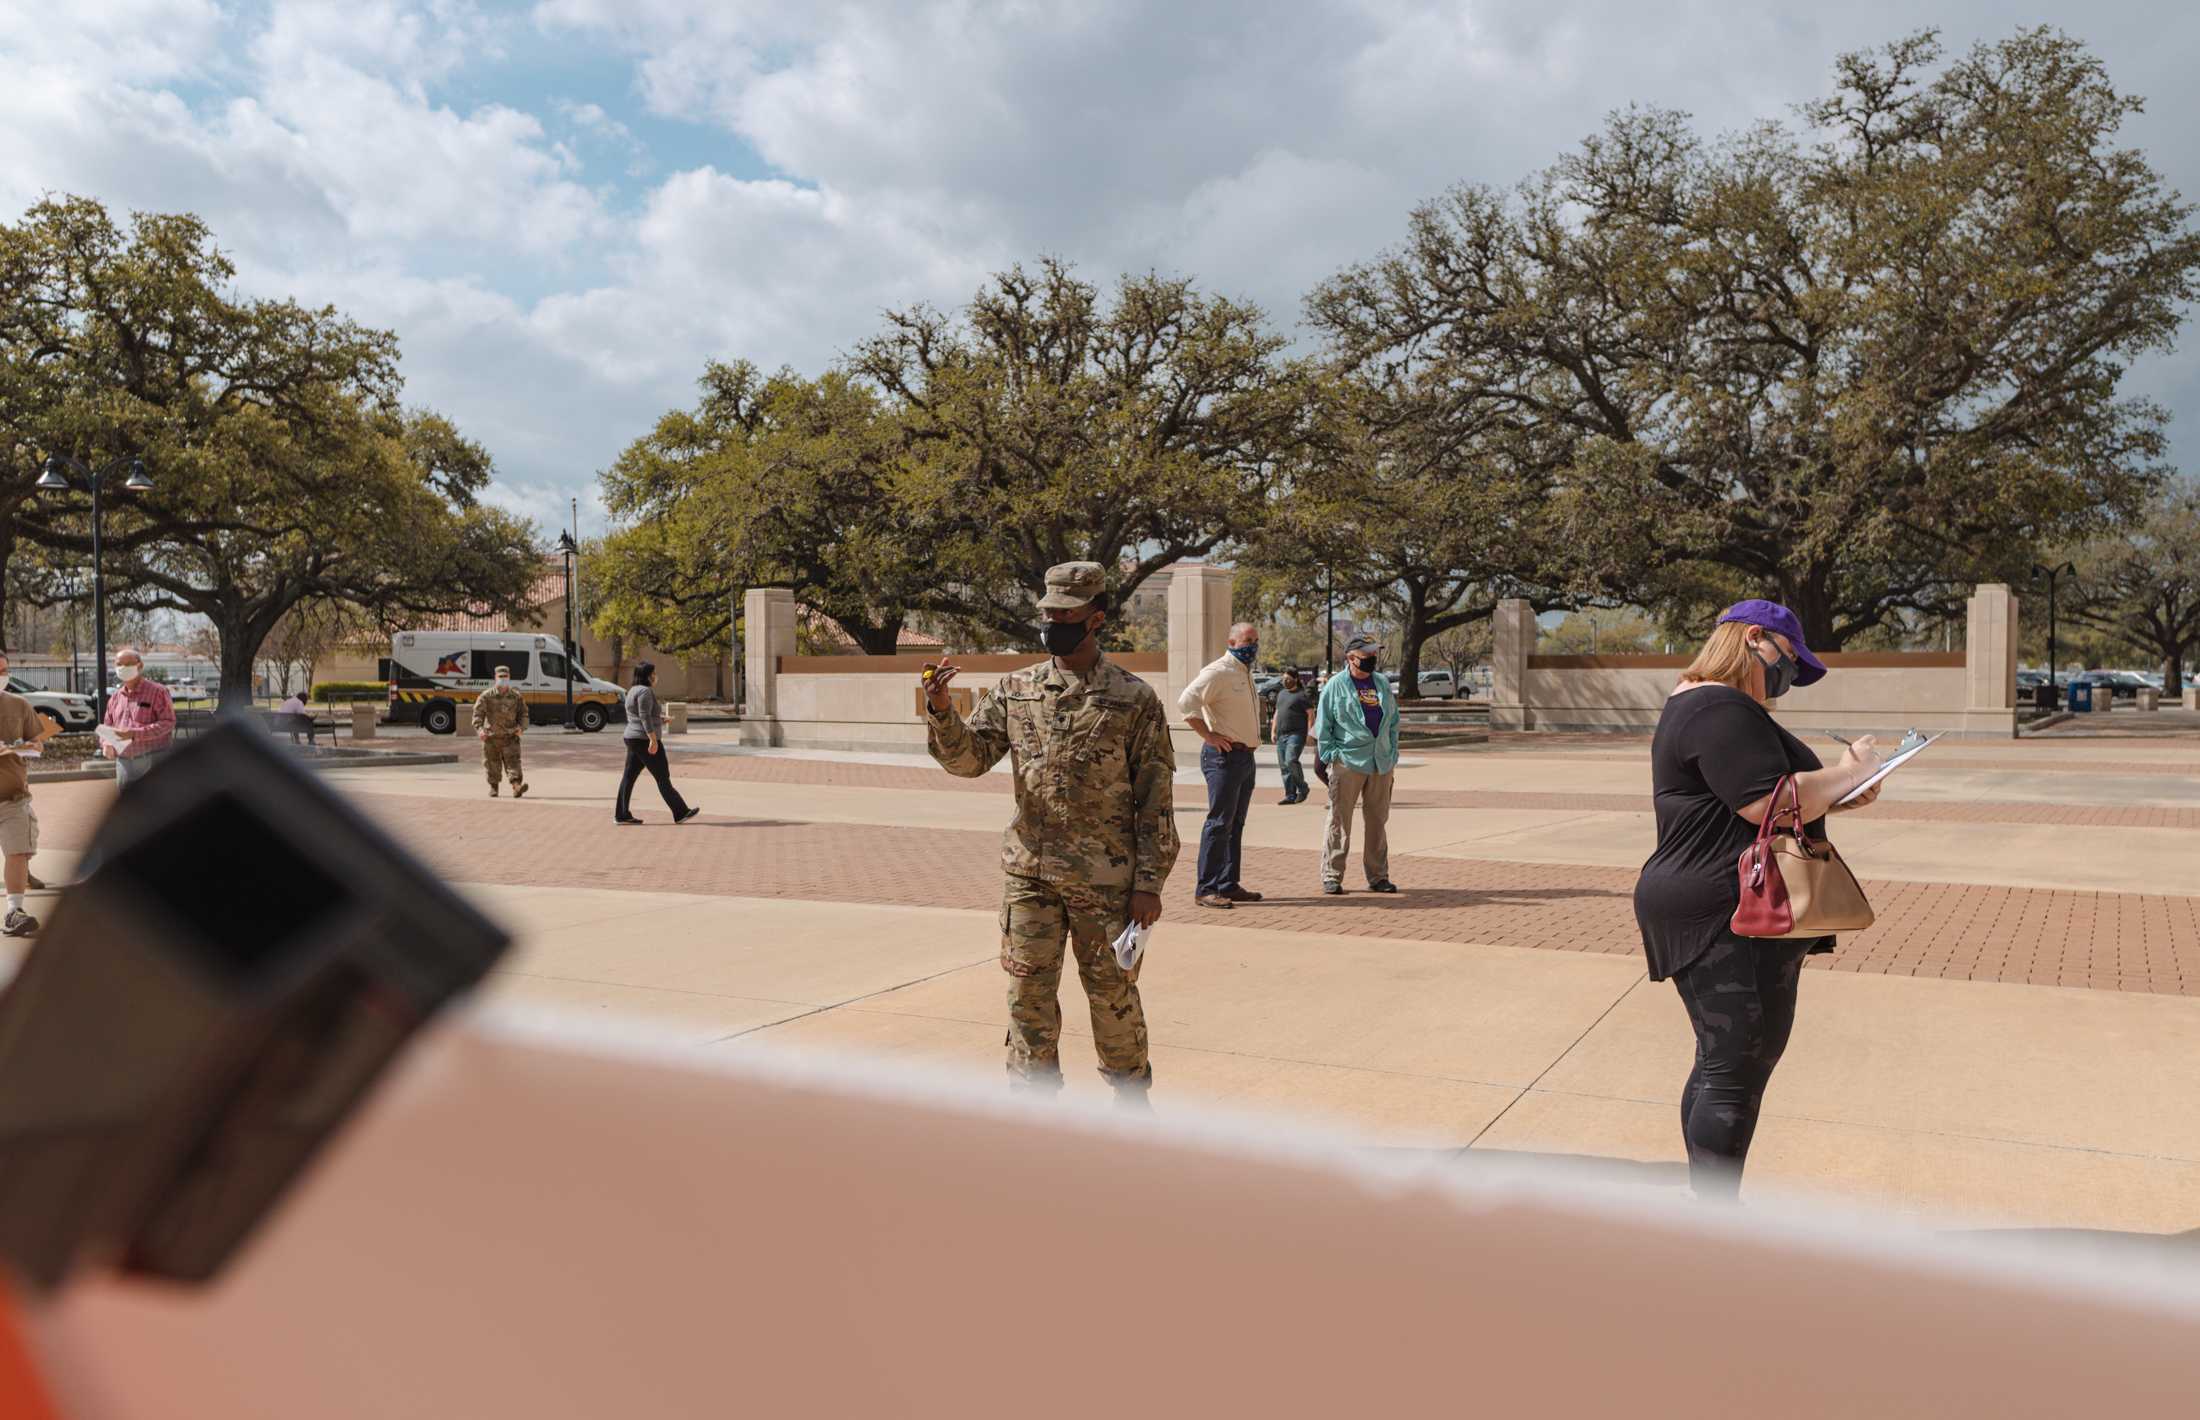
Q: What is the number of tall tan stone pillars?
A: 4